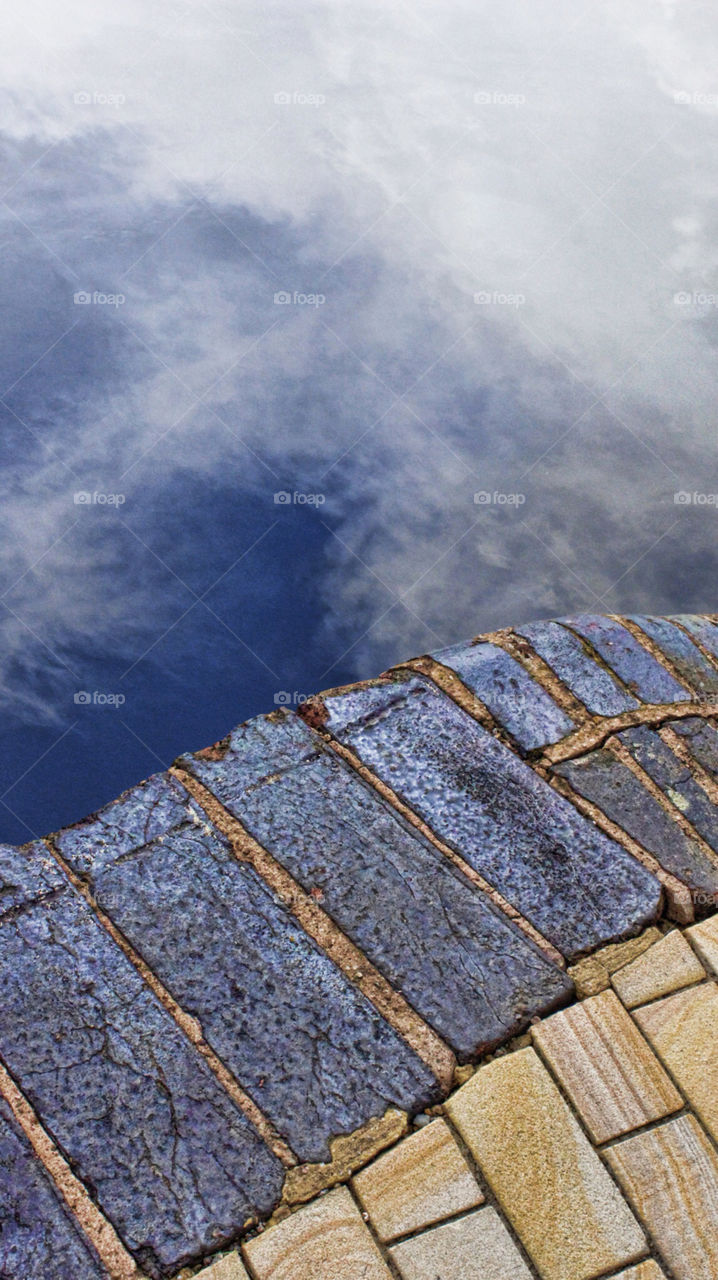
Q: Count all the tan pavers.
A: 11